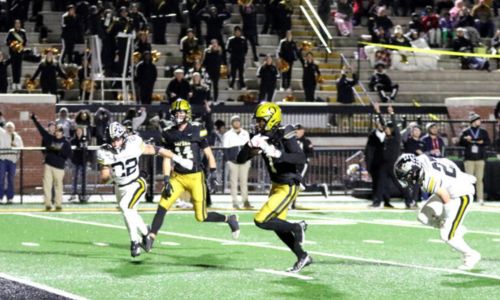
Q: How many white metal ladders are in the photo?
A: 1